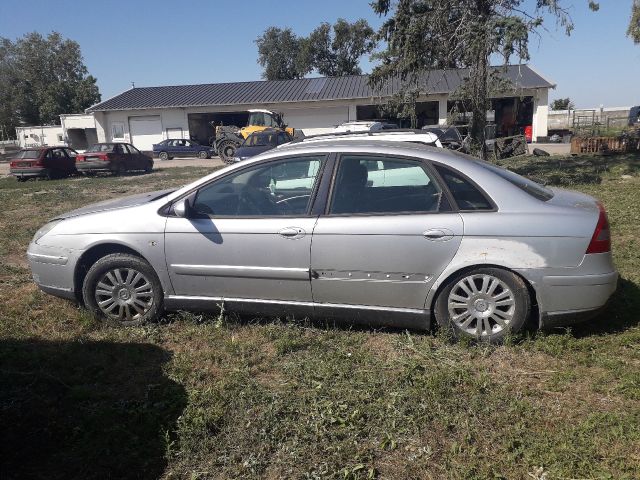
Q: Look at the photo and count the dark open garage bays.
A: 3